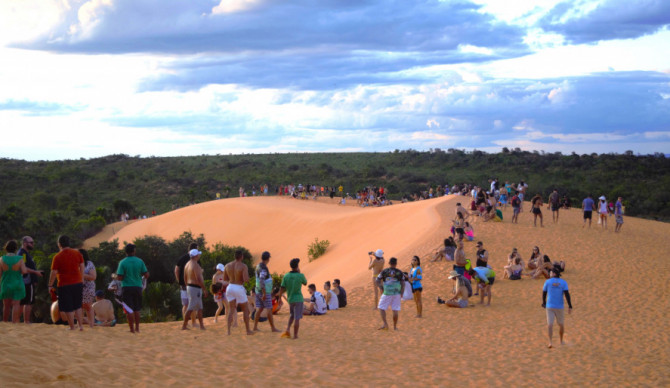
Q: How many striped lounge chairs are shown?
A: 0